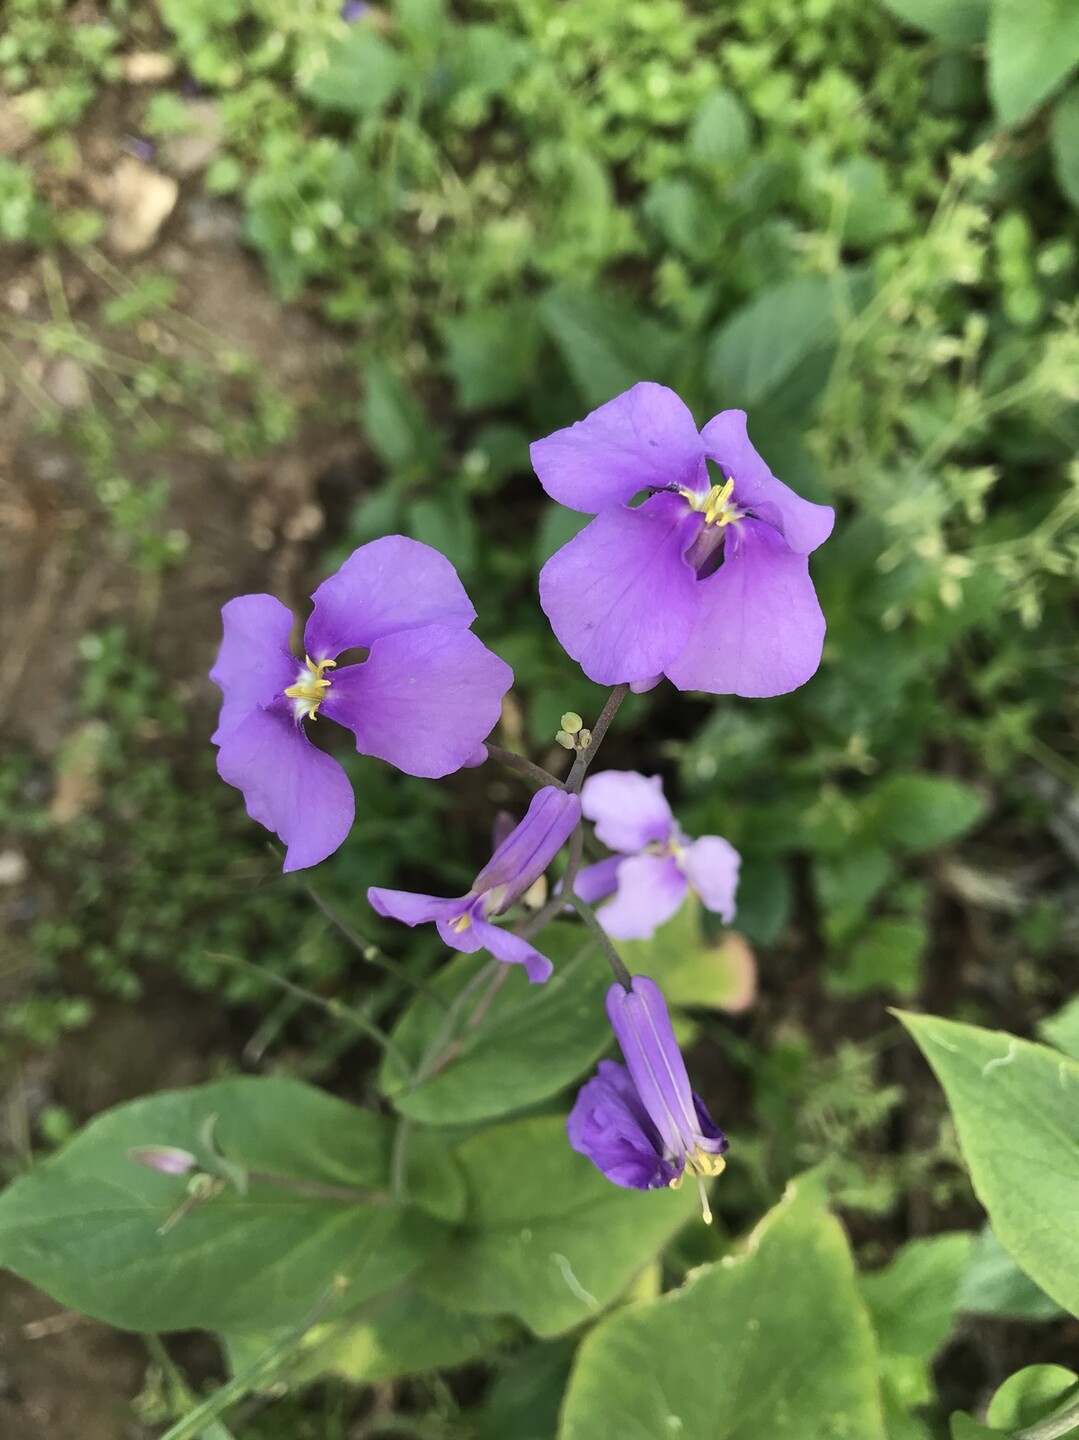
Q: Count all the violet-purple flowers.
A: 5